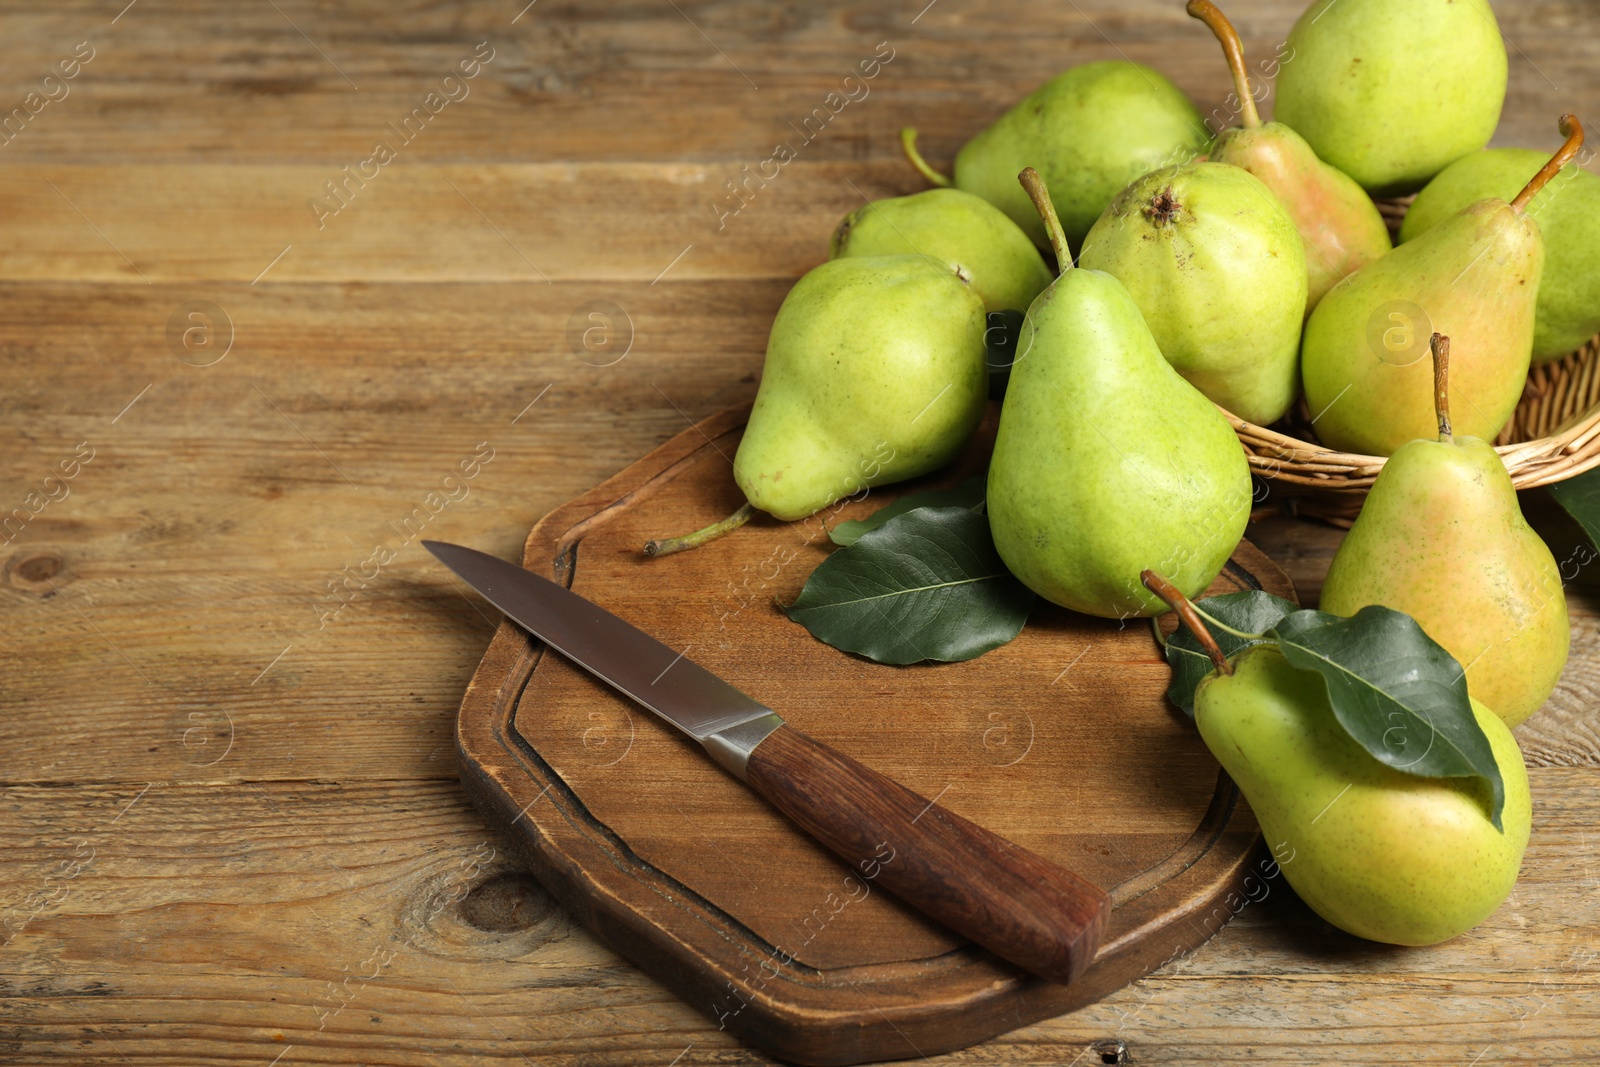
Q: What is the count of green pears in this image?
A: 11